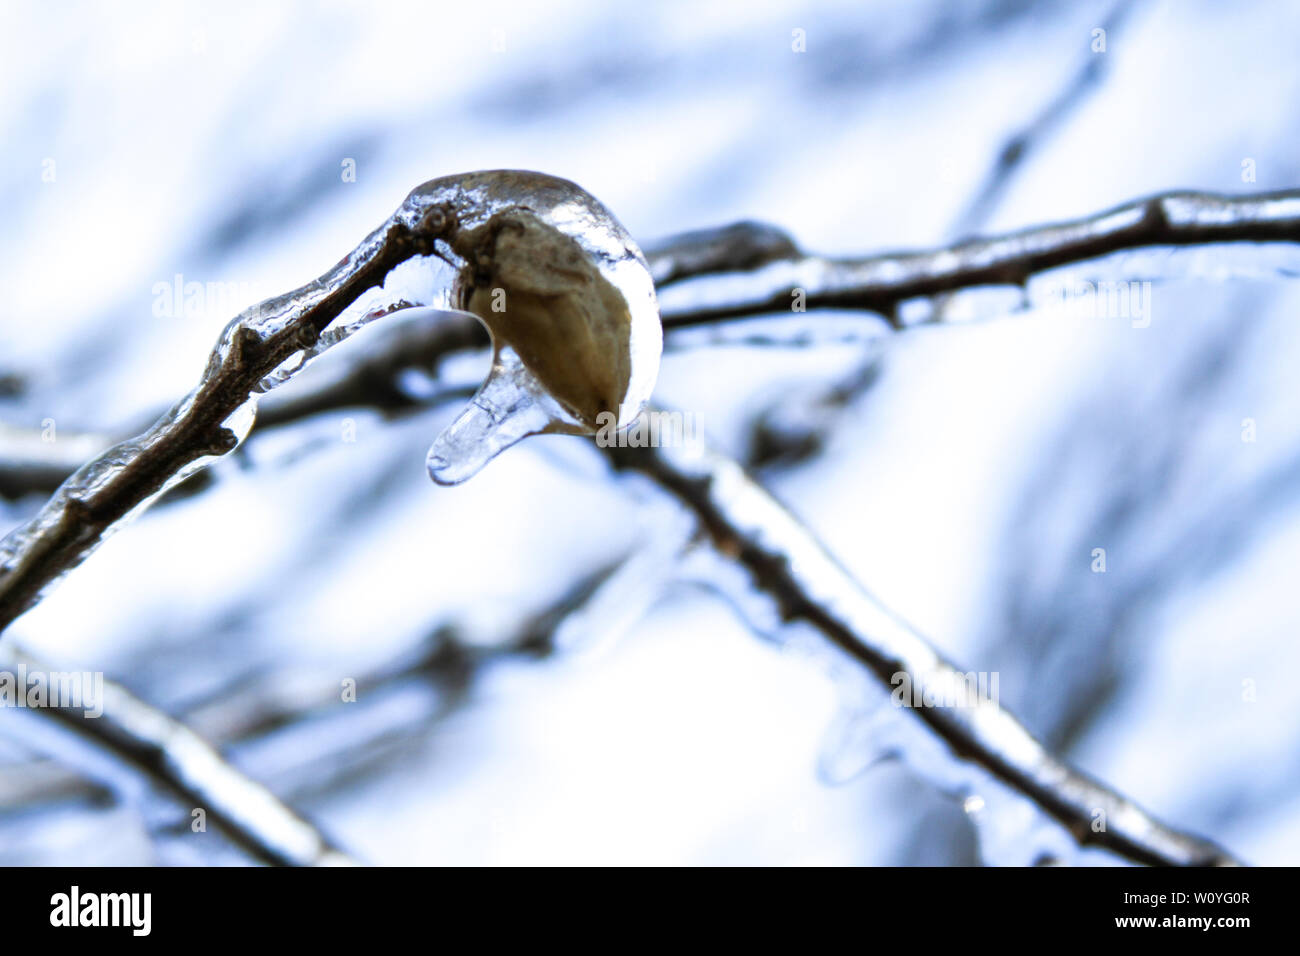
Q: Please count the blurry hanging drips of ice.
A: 2